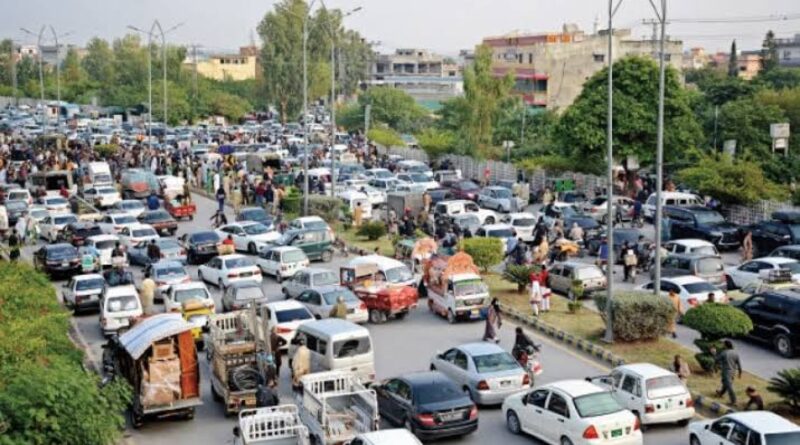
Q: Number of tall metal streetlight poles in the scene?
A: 8